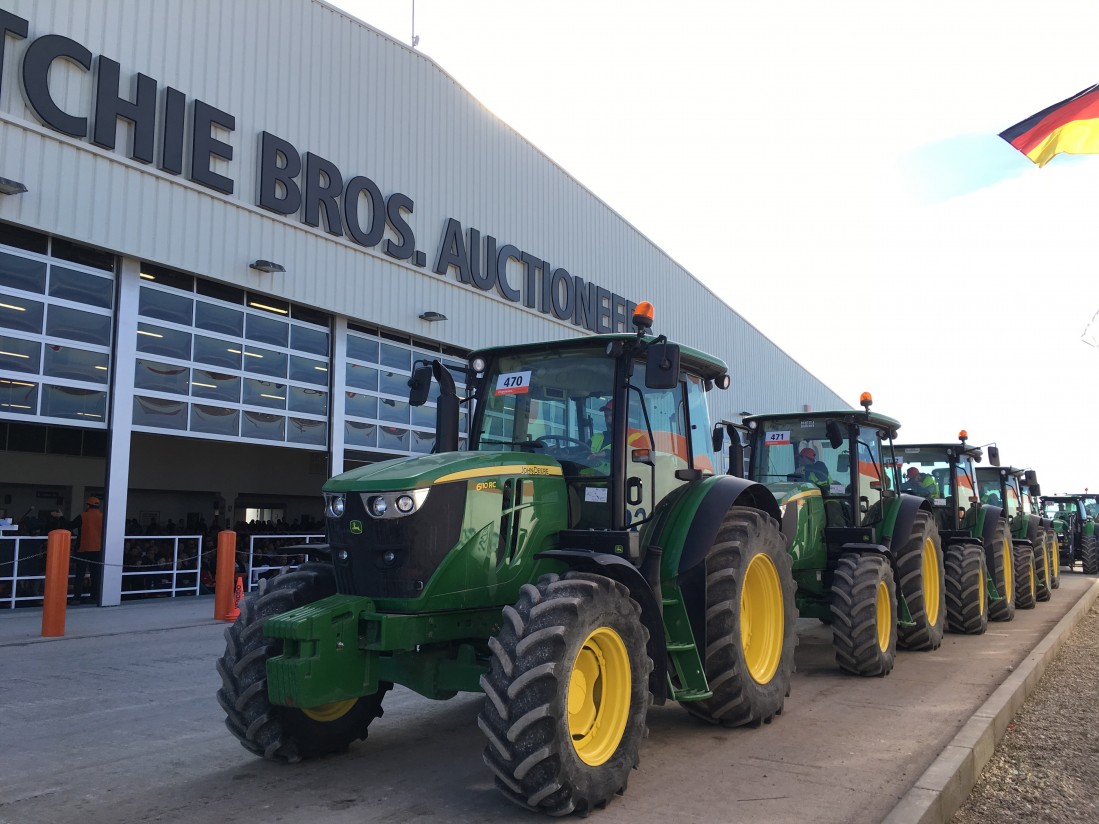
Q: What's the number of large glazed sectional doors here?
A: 3